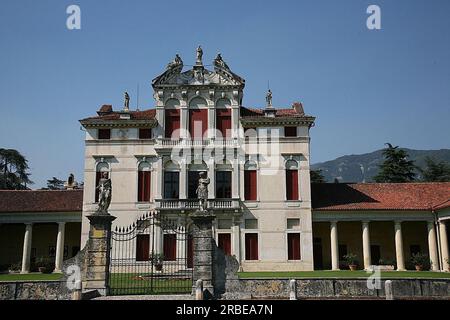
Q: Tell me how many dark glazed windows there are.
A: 3